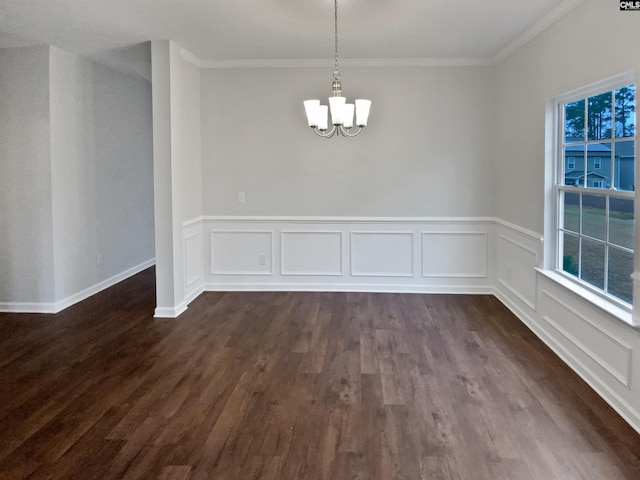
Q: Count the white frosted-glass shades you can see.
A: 5